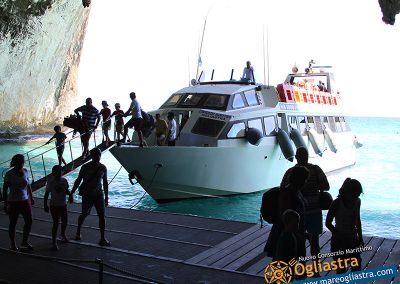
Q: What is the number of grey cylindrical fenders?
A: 4